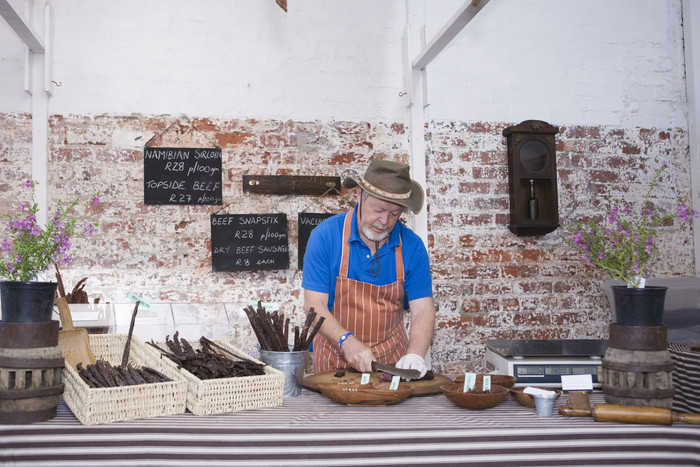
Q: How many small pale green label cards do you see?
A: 6